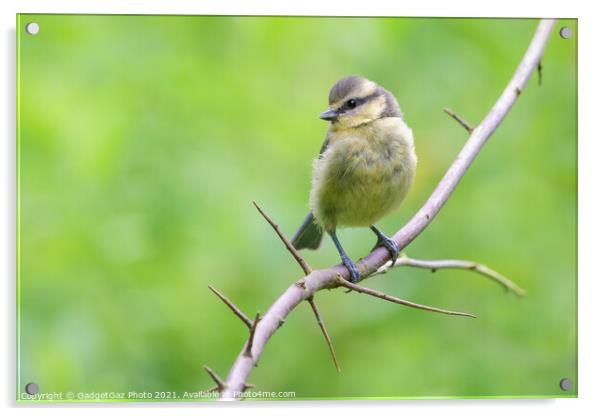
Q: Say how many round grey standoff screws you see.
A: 4